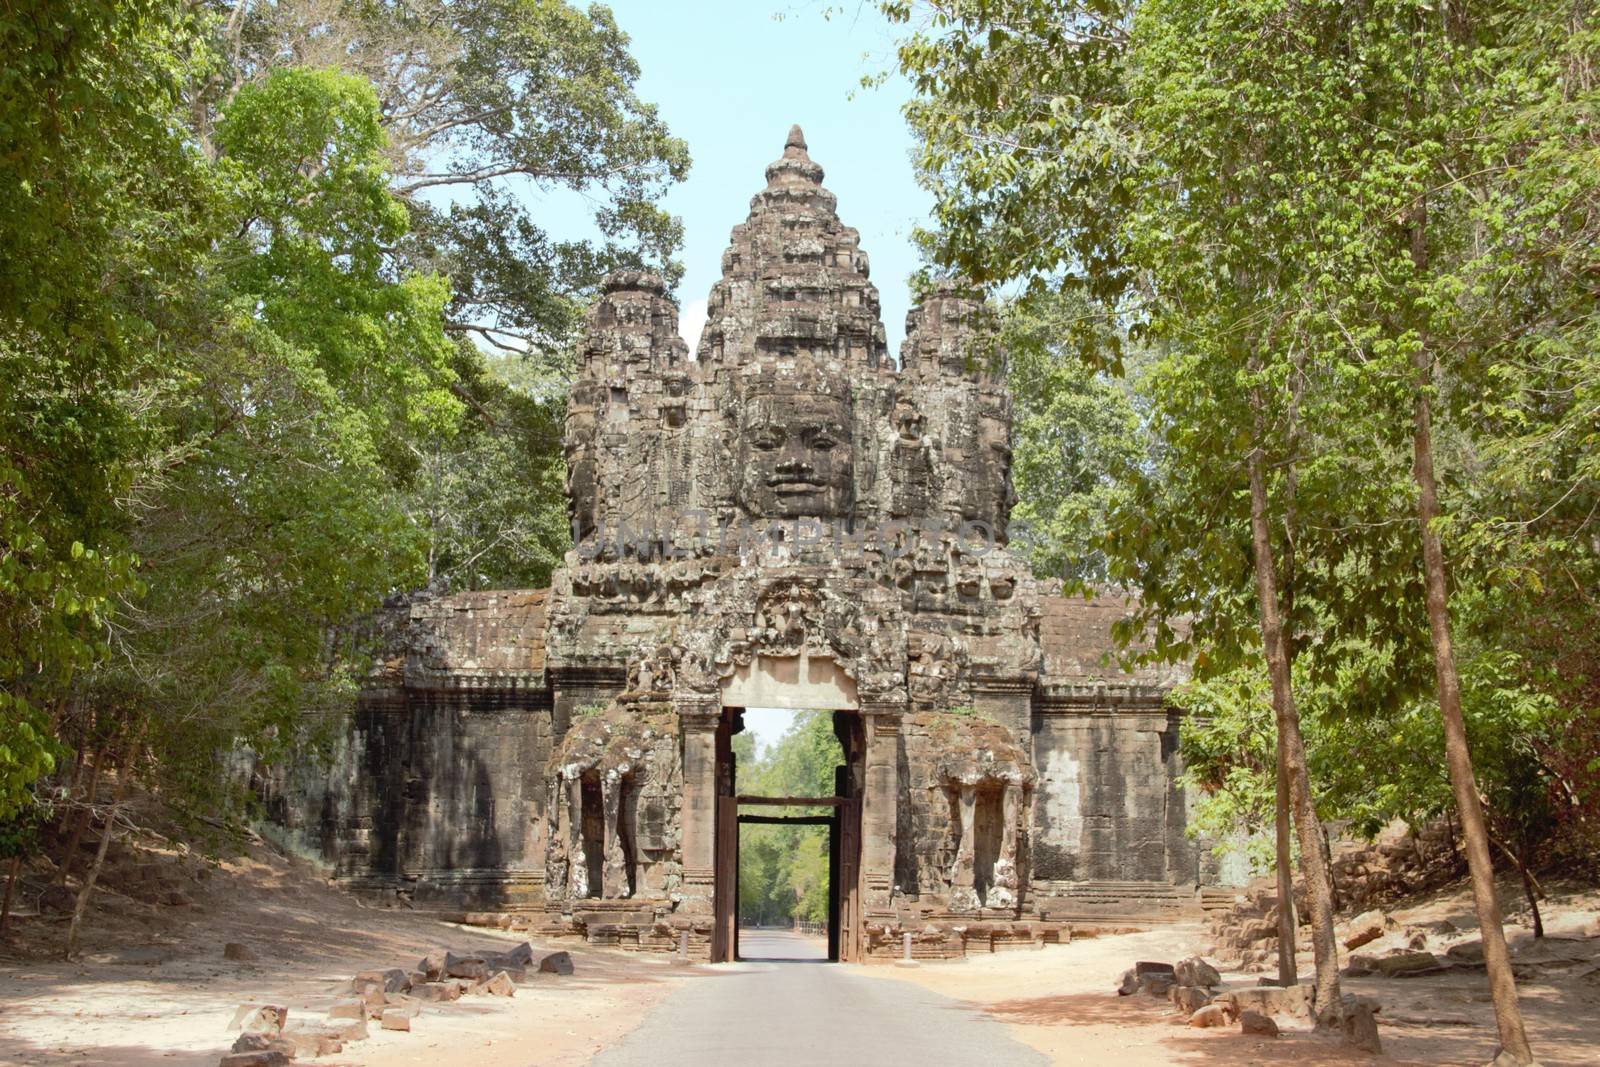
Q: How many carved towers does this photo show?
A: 3